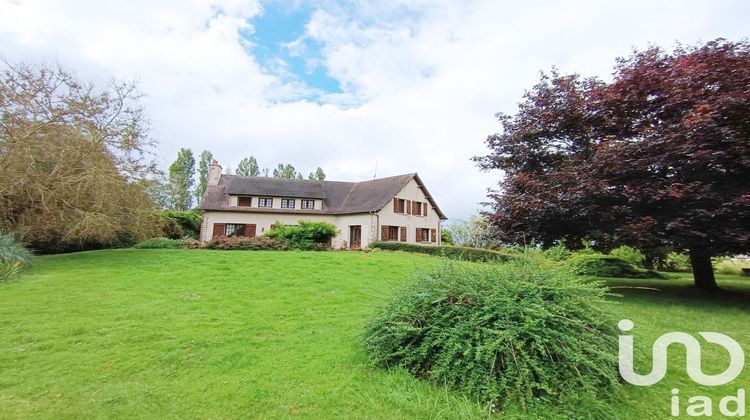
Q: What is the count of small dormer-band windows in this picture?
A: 4